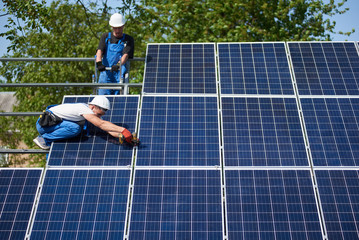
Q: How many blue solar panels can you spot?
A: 12